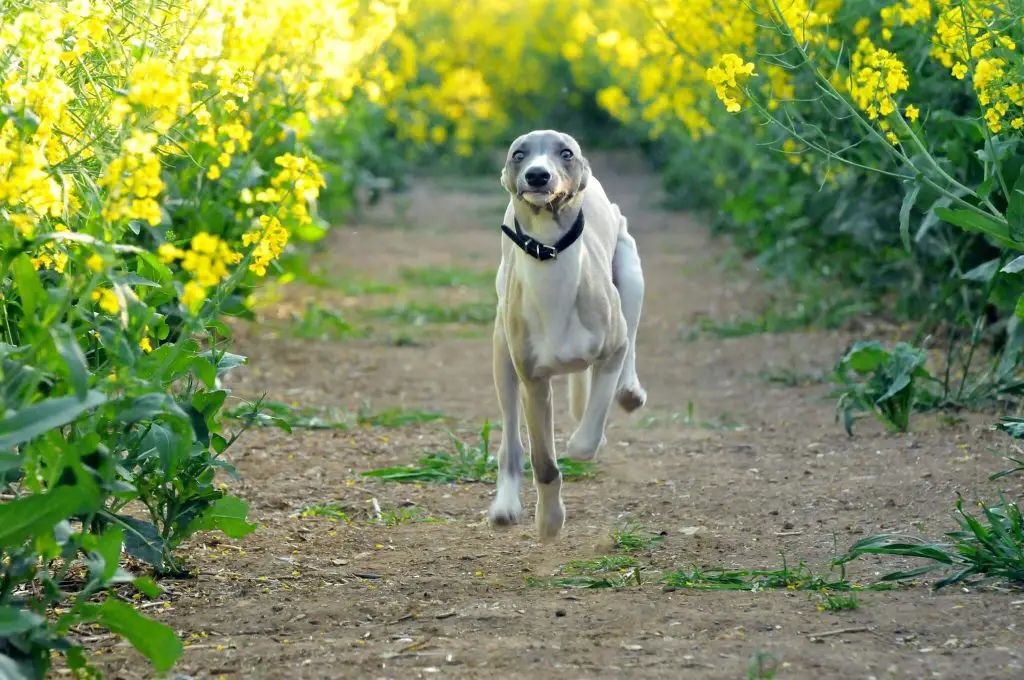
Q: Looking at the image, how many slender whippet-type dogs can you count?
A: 1